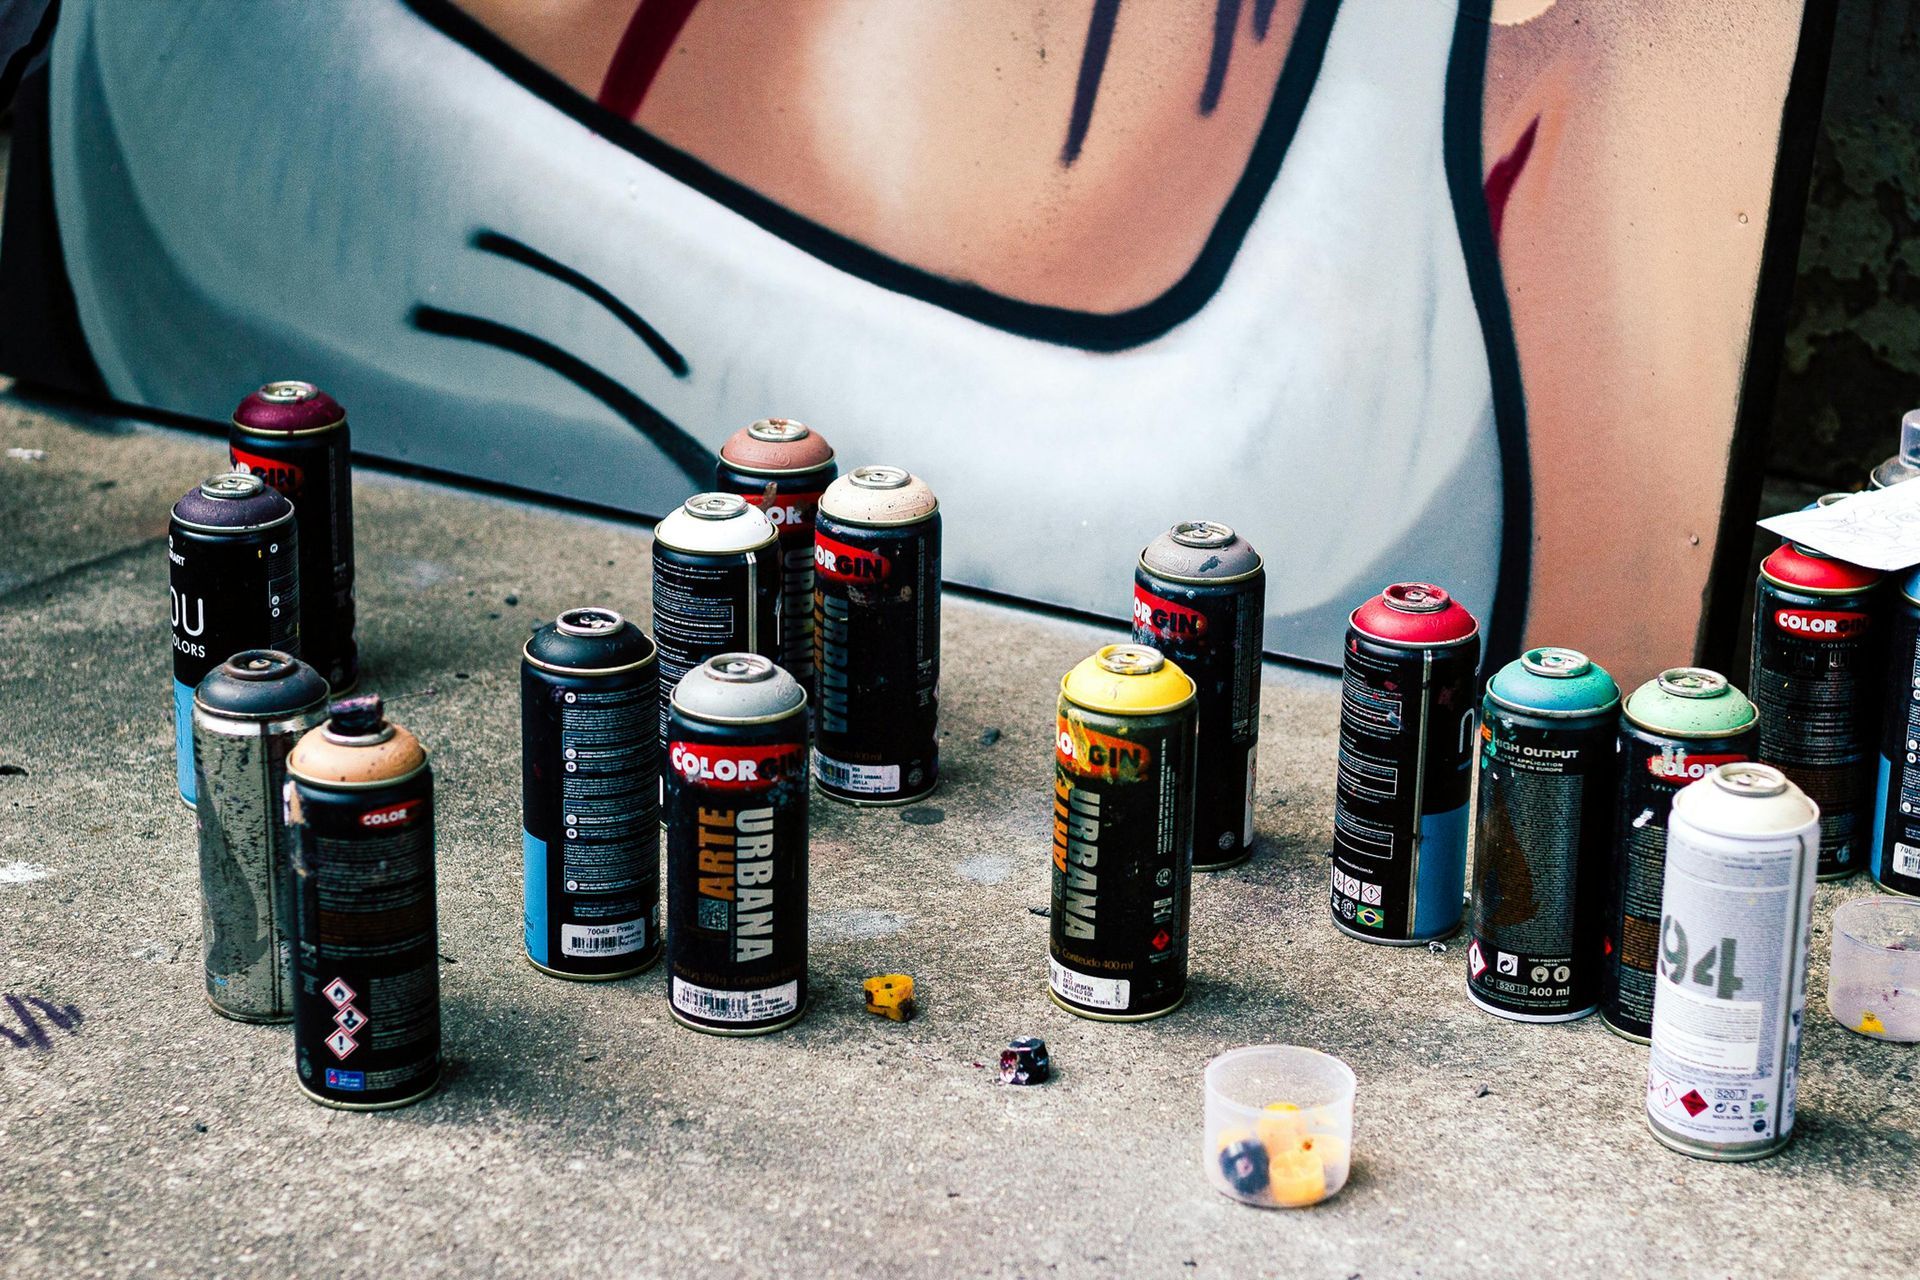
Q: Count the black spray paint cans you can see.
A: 15